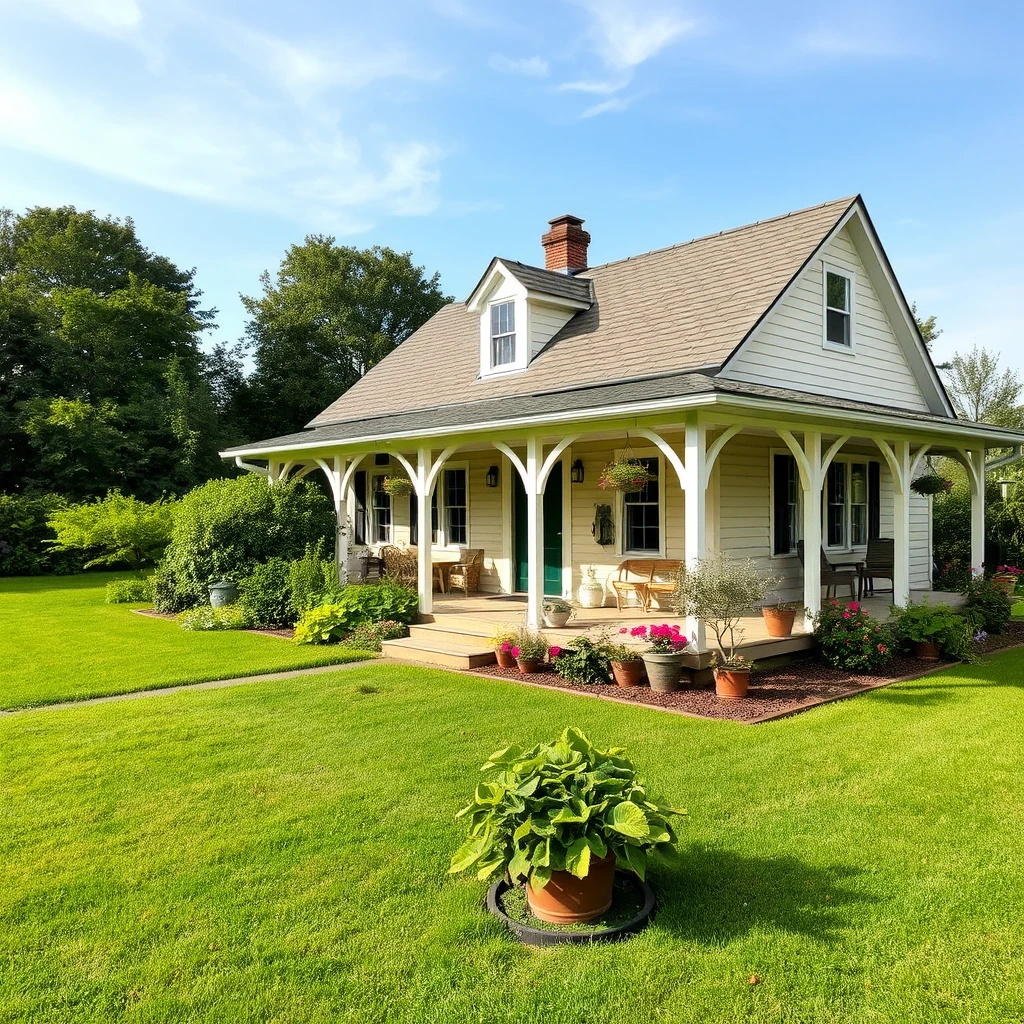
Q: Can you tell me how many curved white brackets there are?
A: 14